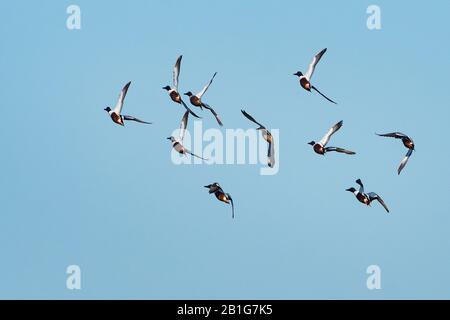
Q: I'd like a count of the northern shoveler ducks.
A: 10